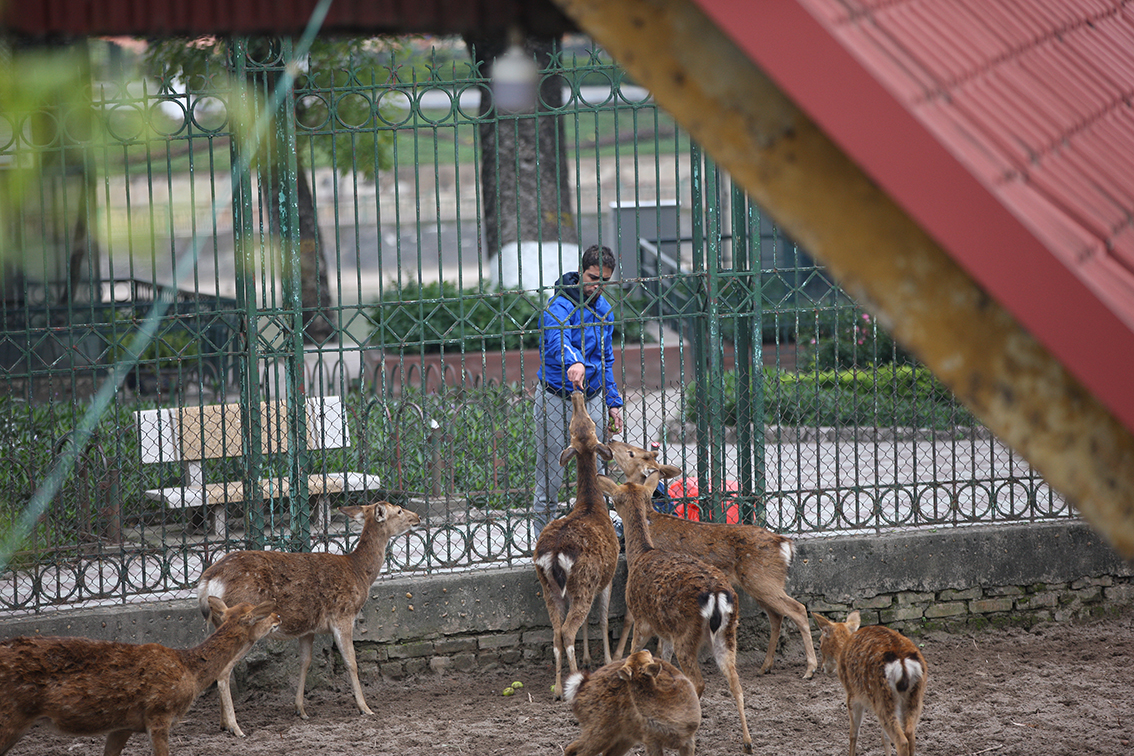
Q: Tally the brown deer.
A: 7